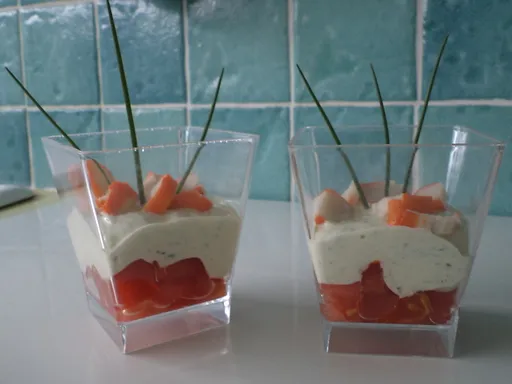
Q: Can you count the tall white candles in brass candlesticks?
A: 0